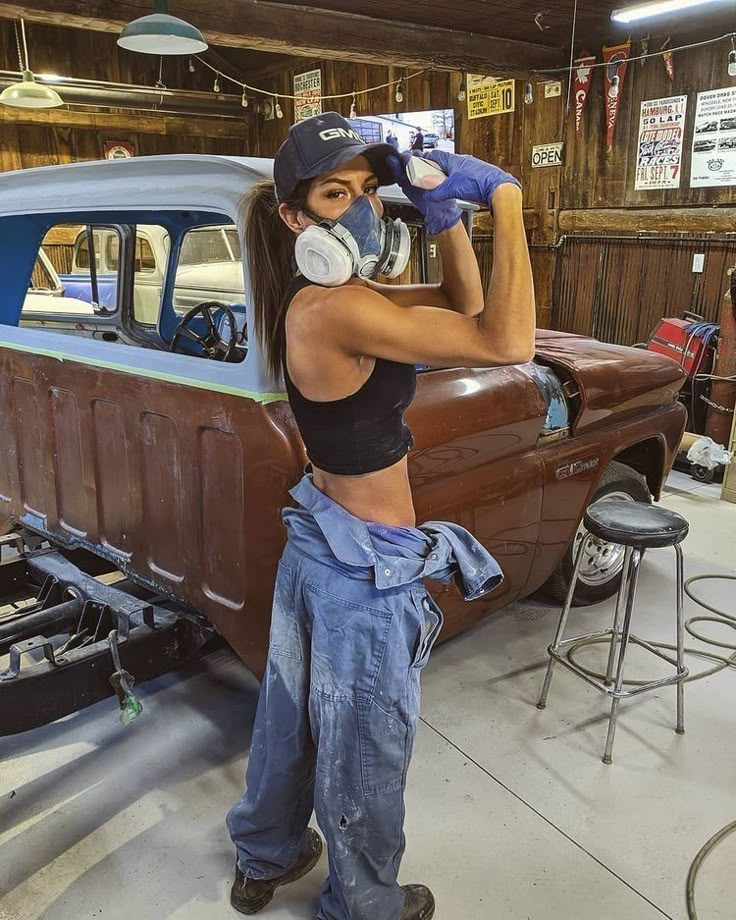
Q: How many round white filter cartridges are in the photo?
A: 2